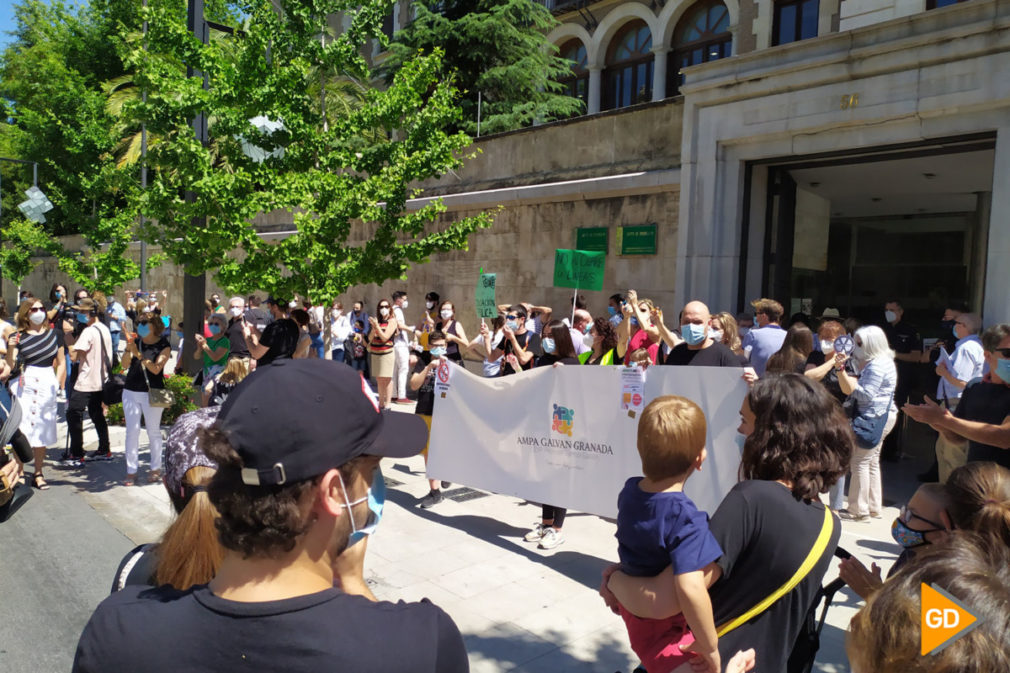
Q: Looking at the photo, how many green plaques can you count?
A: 2